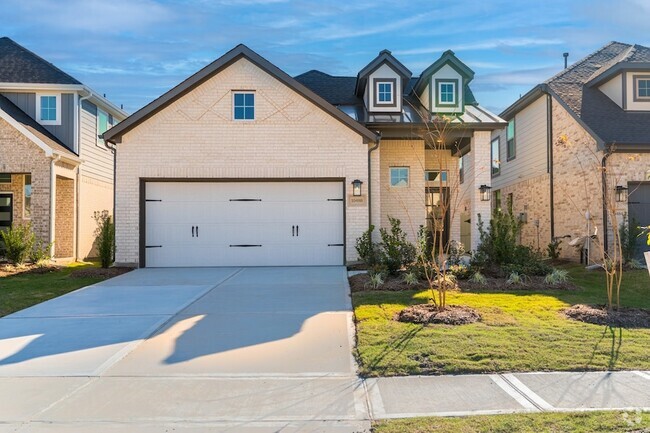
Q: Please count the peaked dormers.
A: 2